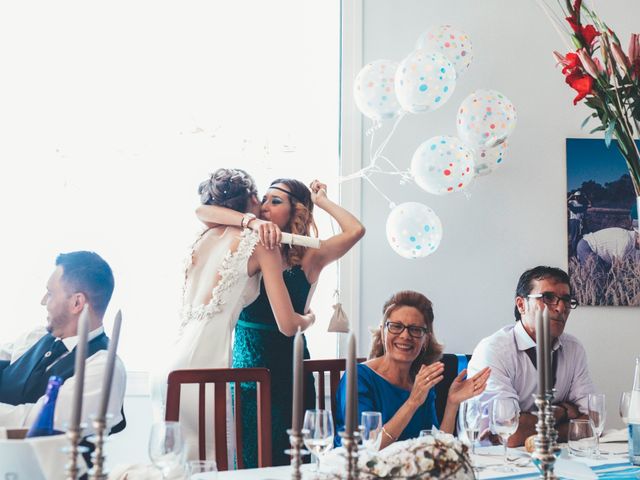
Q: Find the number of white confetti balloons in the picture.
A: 7